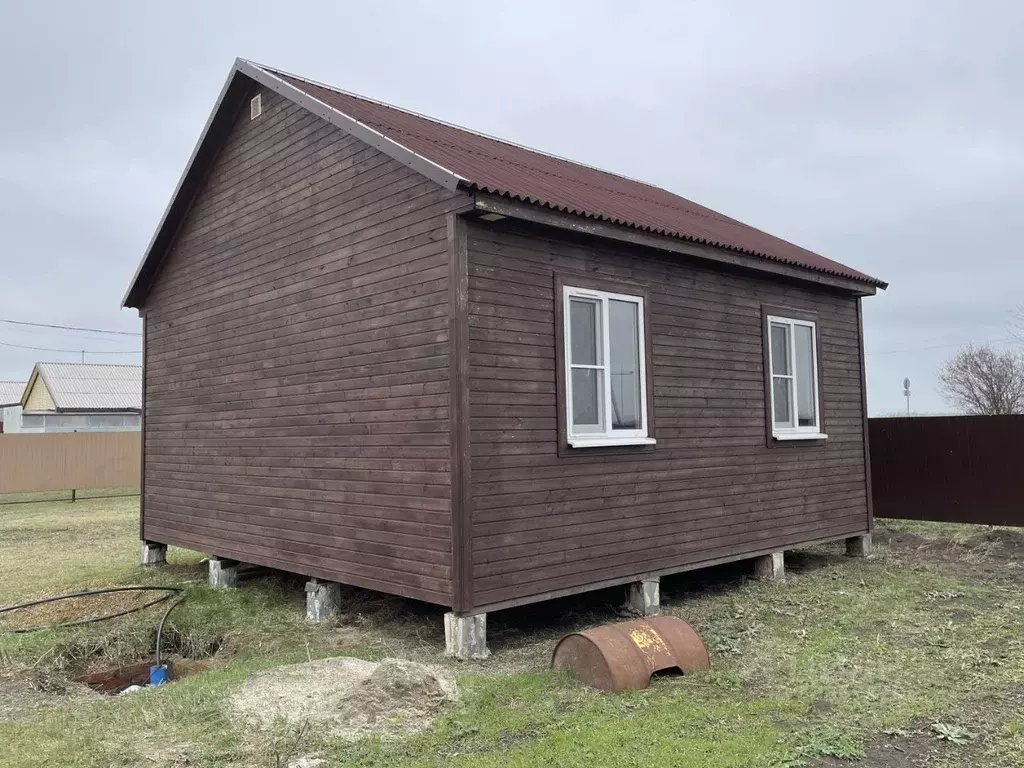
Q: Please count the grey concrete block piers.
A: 7